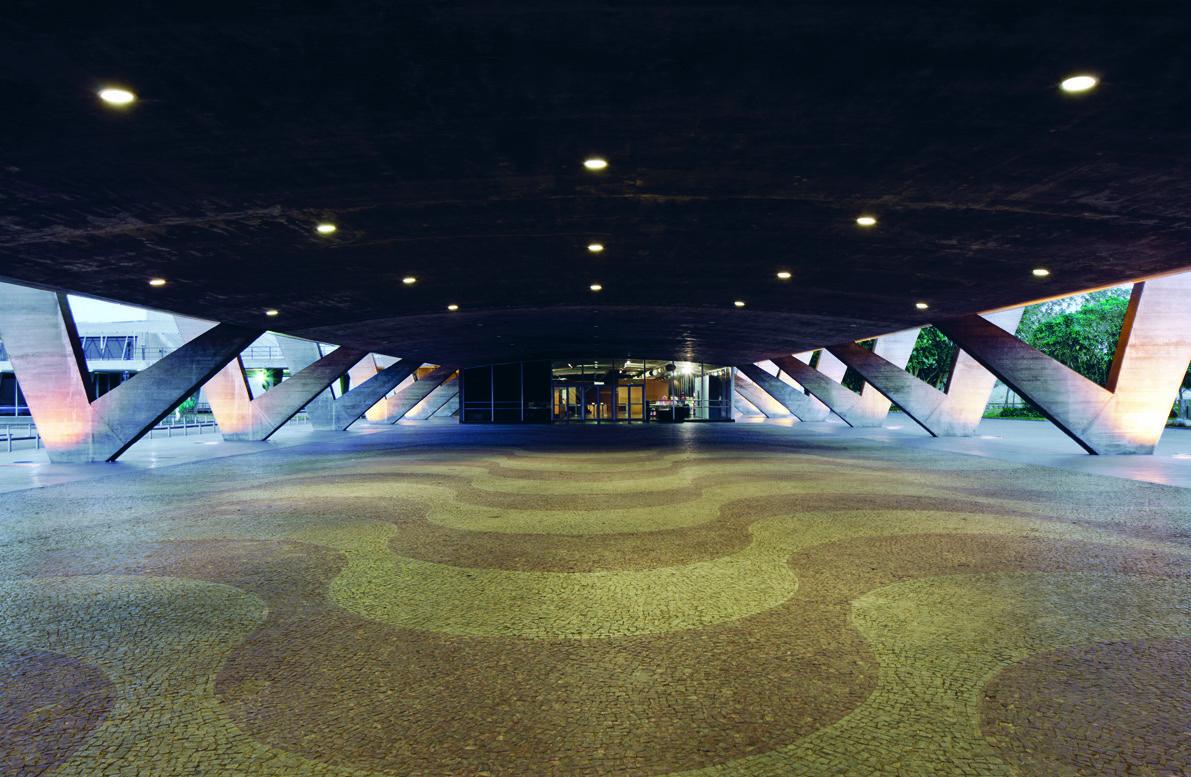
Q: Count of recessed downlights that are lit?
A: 15